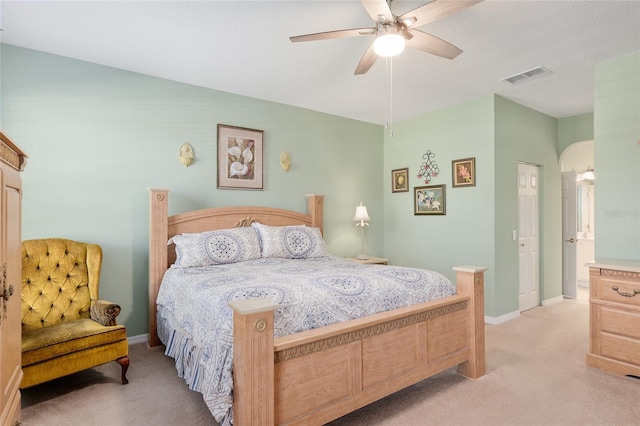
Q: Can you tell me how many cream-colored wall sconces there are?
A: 2